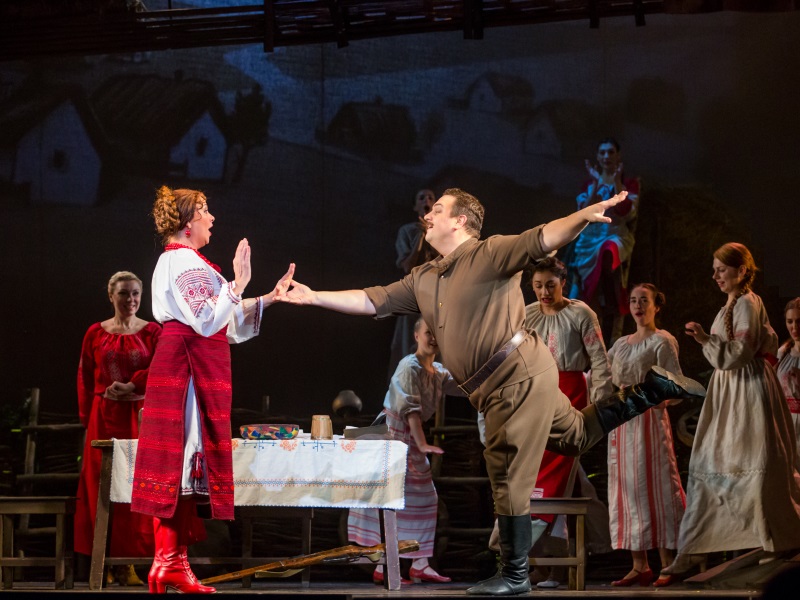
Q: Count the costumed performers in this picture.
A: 10